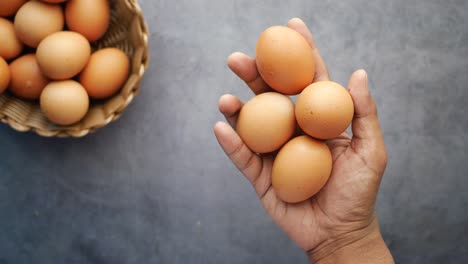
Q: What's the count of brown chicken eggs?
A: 14